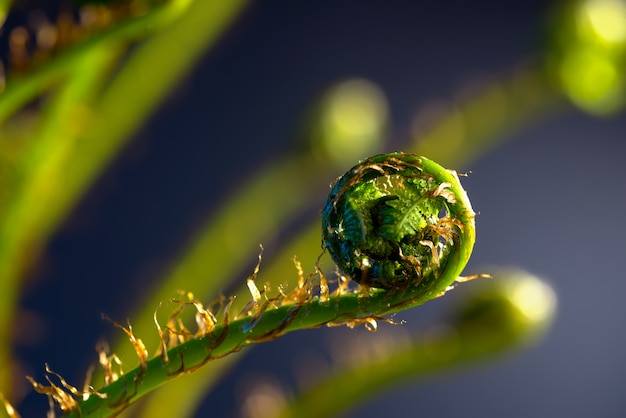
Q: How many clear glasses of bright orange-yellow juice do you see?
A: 0